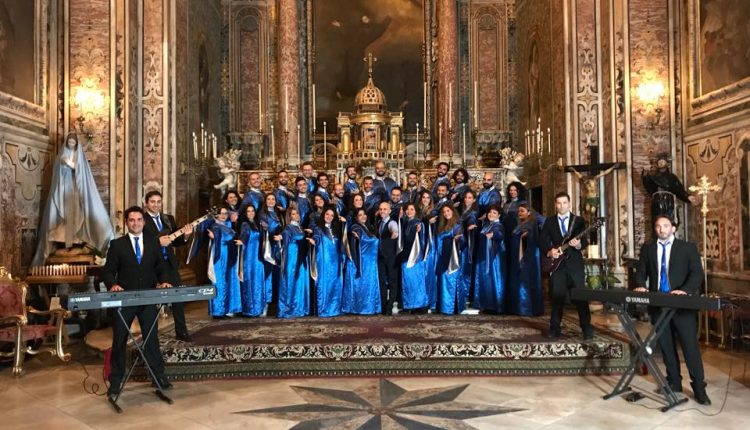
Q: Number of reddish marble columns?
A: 2